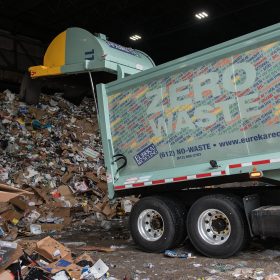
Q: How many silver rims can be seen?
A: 2